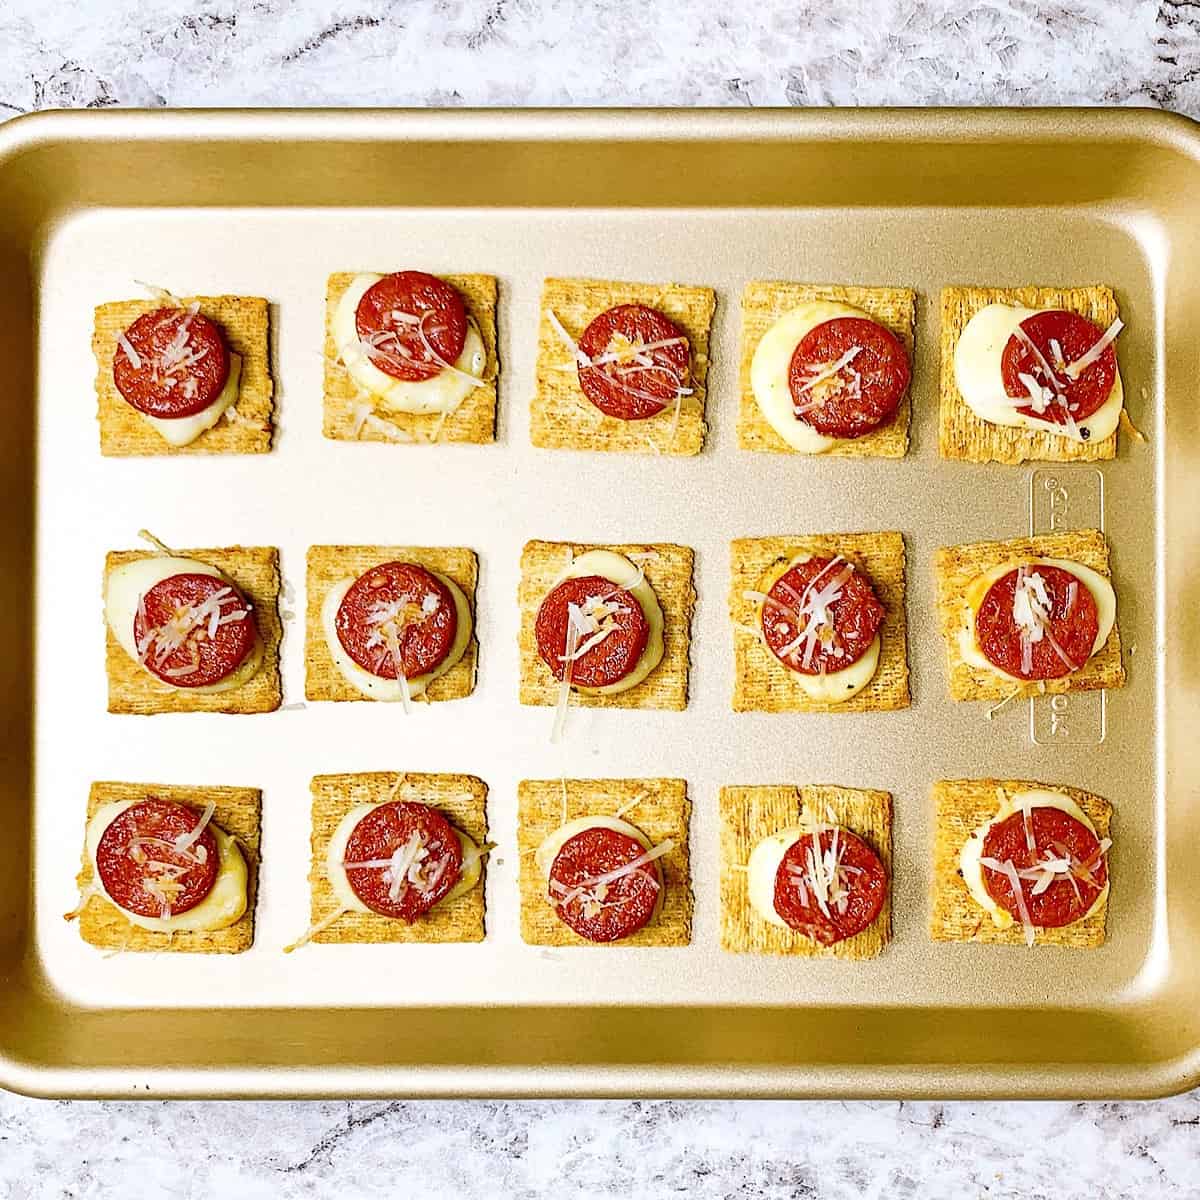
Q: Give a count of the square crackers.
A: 15